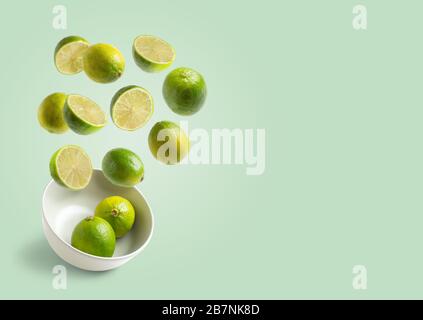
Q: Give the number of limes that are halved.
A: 5